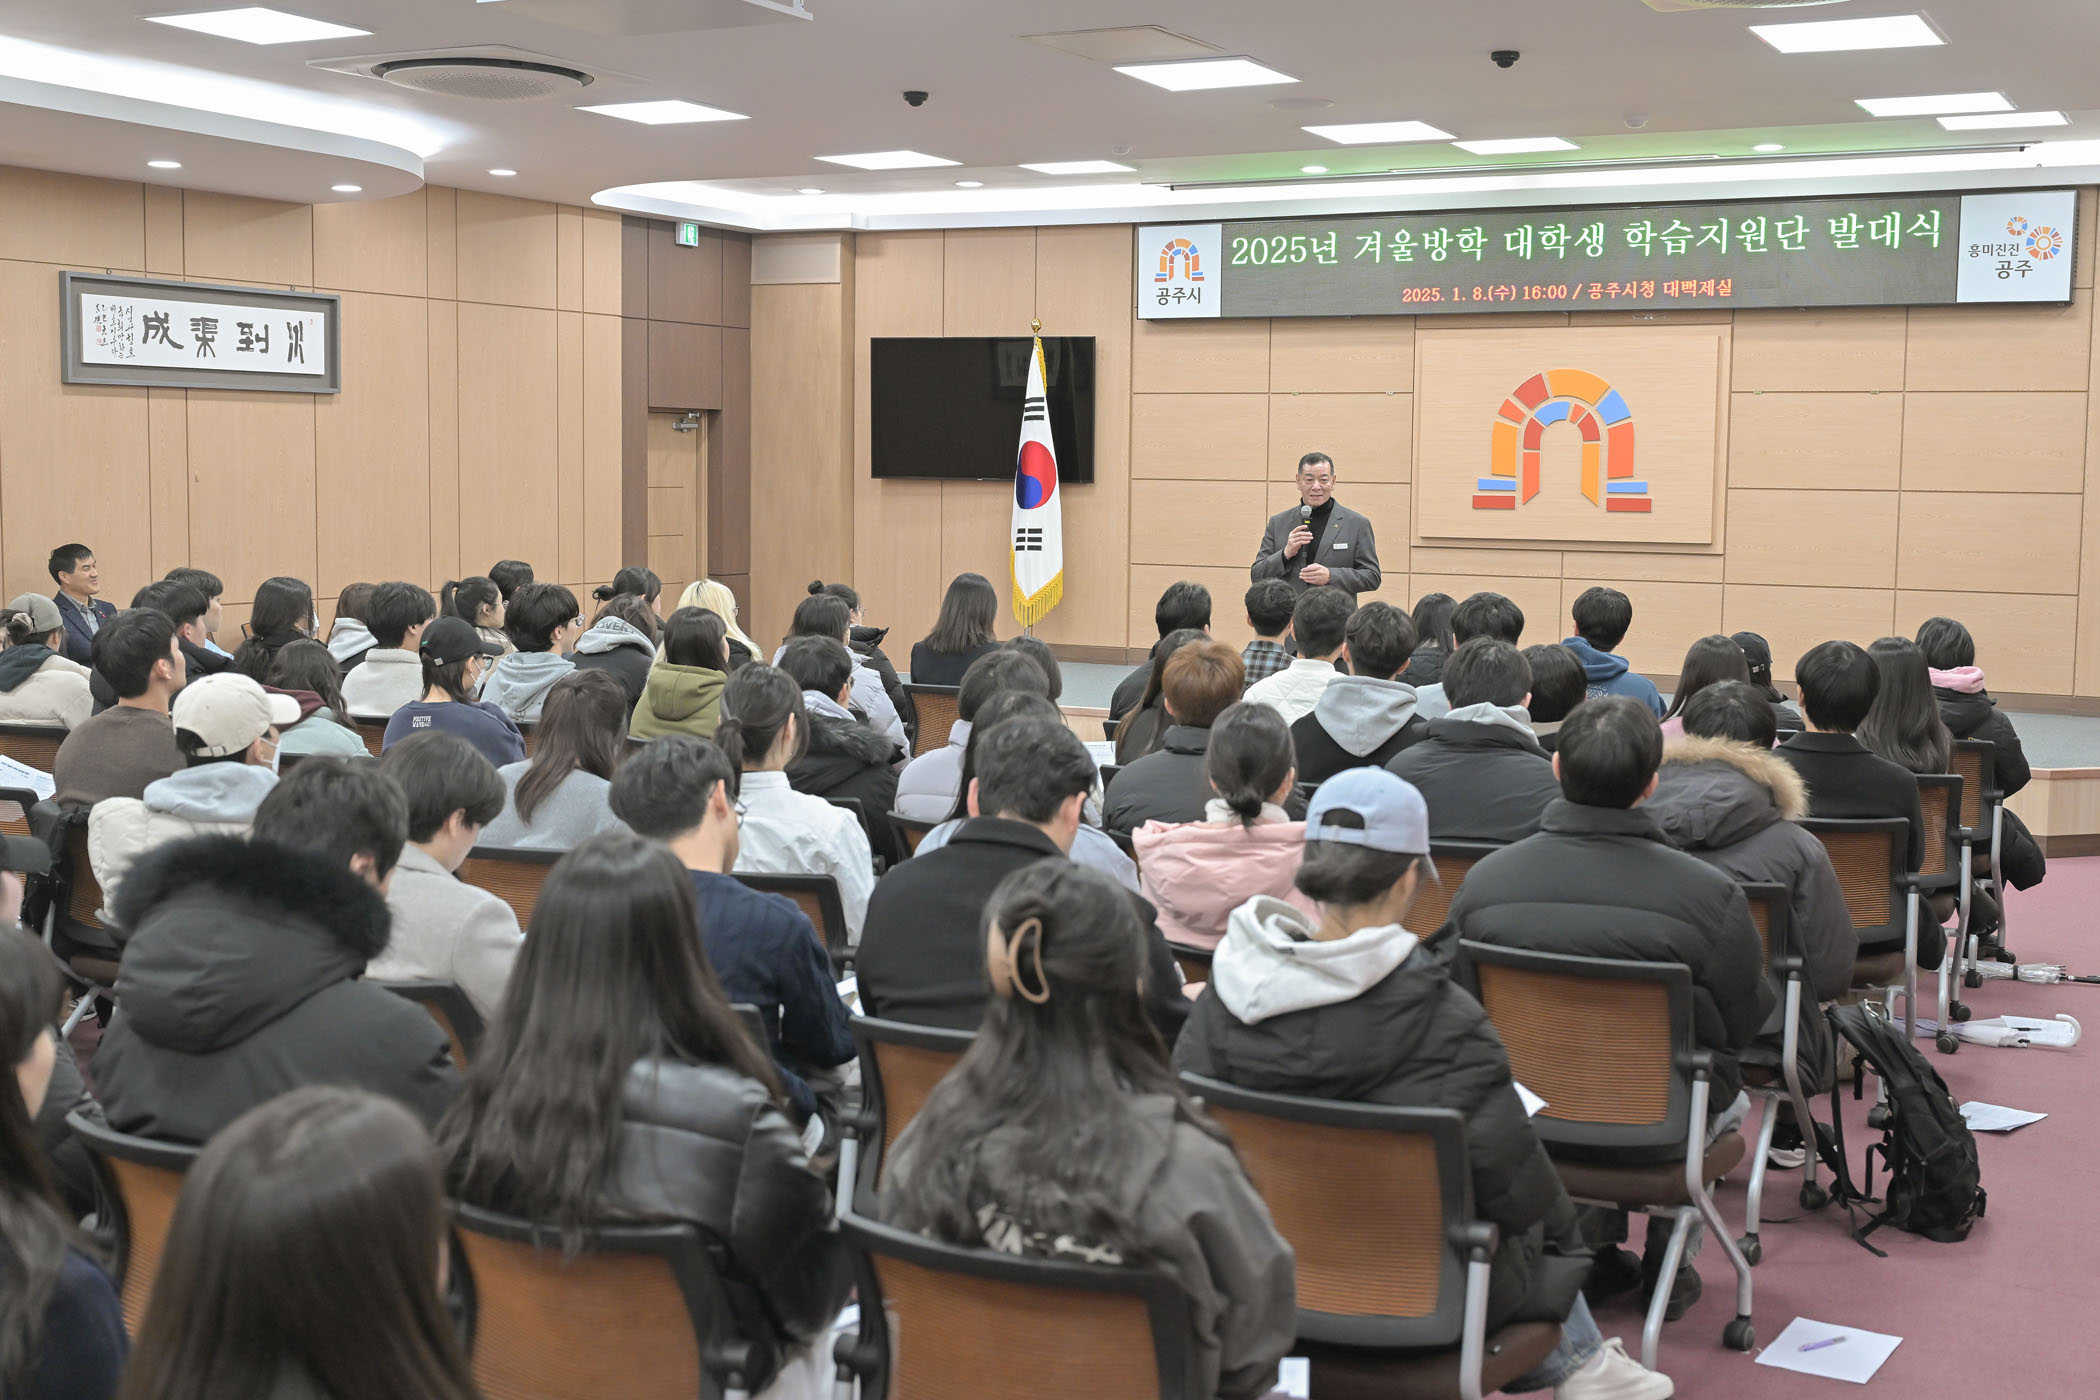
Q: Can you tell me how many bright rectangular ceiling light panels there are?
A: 10